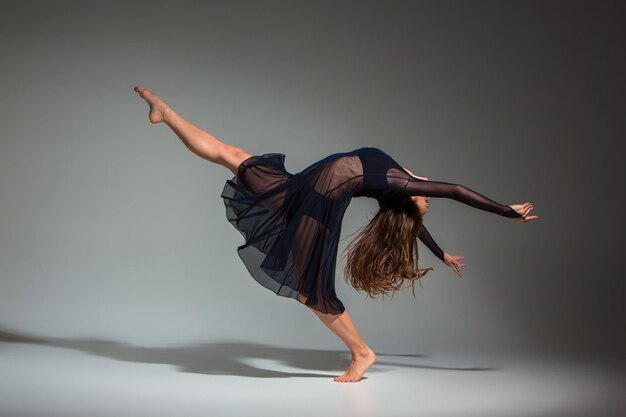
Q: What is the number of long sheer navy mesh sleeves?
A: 2